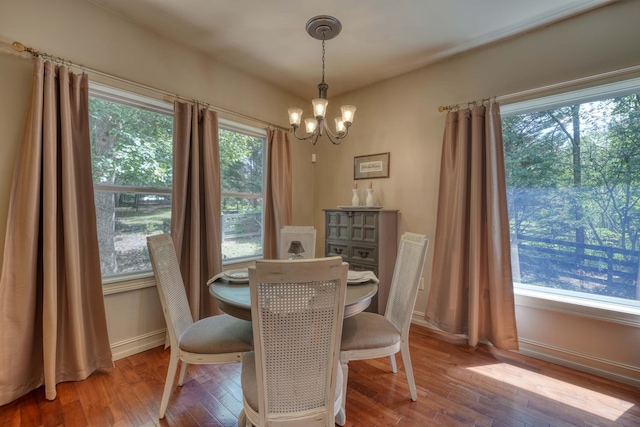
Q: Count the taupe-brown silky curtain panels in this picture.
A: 4